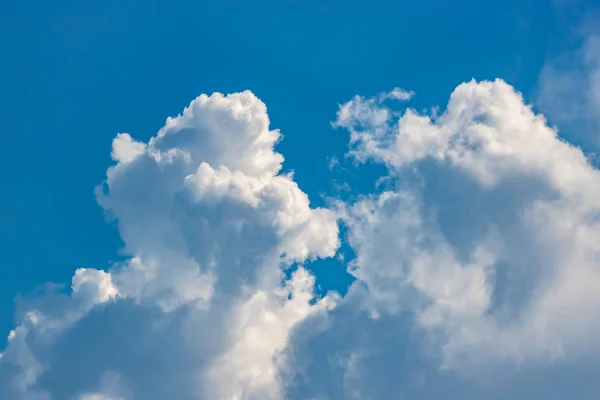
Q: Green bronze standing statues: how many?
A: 0